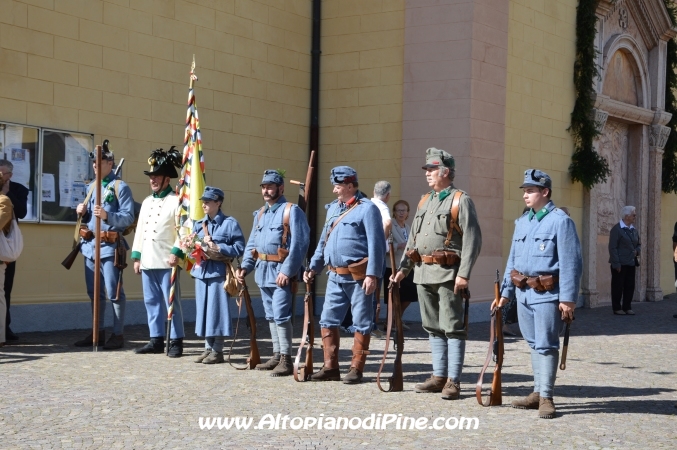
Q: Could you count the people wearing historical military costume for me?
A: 7